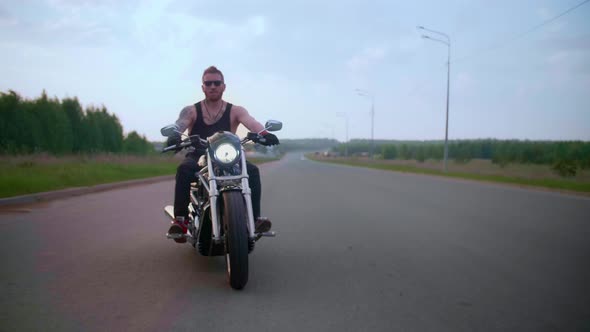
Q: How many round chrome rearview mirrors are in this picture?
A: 2